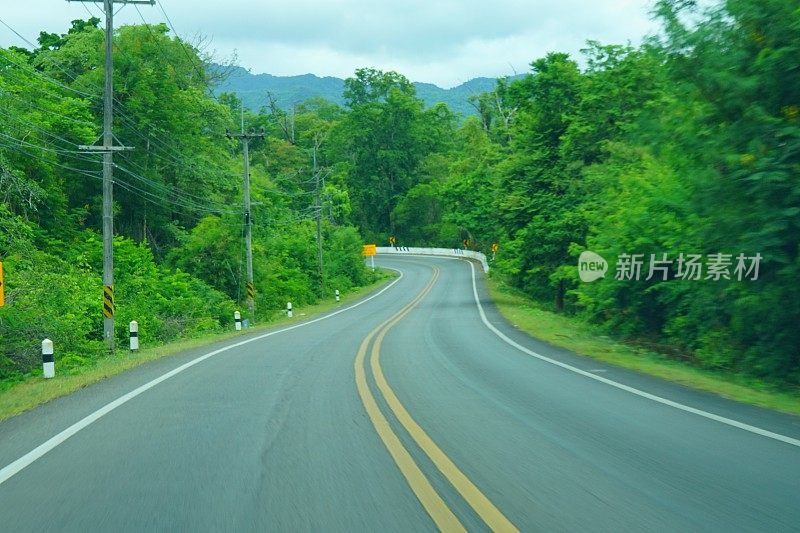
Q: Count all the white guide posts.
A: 5